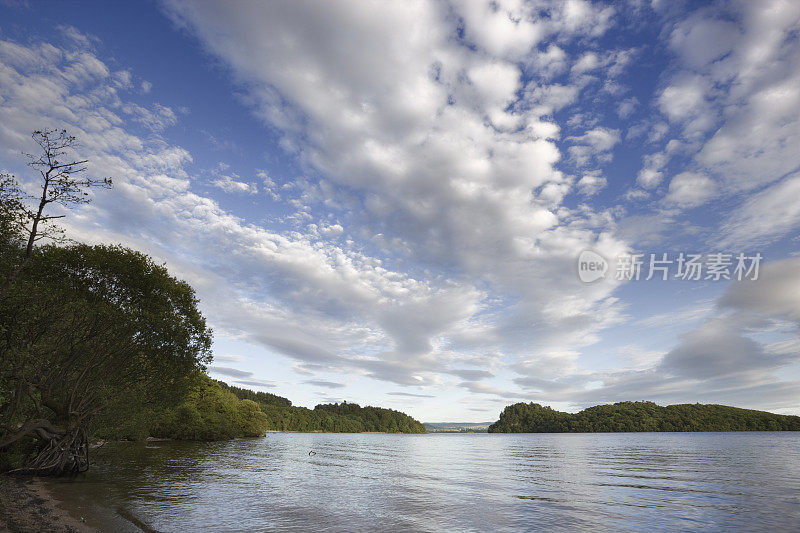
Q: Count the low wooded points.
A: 2